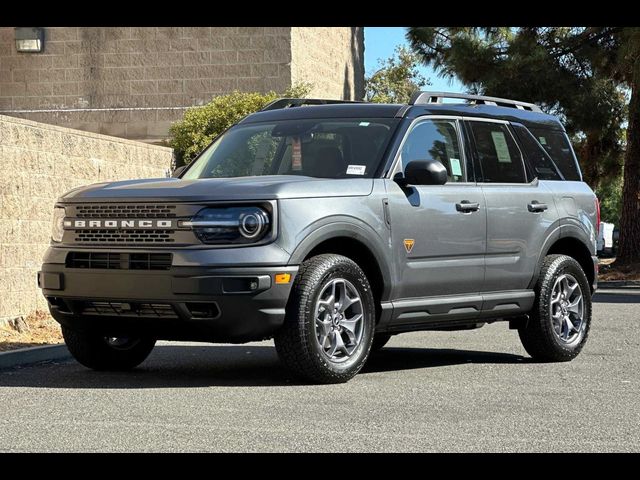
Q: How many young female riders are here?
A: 0